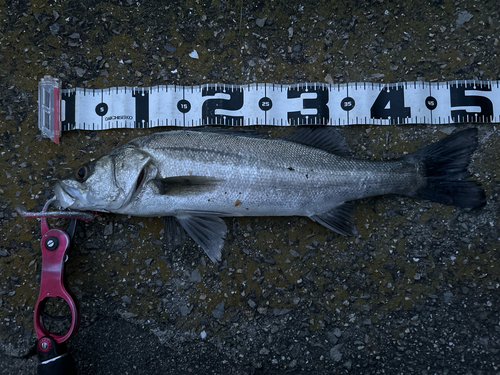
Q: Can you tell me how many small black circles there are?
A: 5